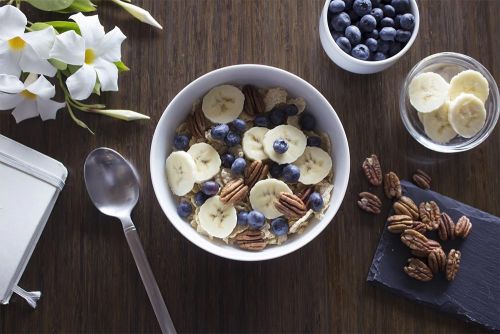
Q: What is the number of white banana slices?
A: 12